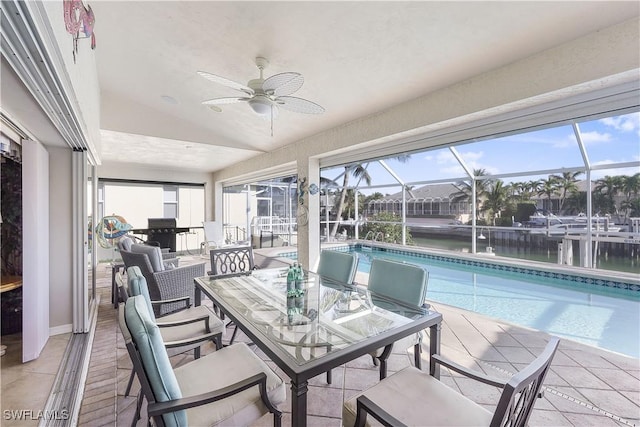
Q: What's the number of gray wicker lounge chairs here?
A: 2